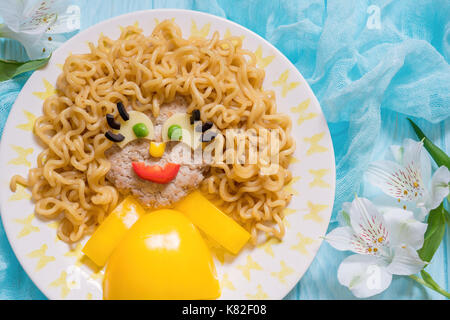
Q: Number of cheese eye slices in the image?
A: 2